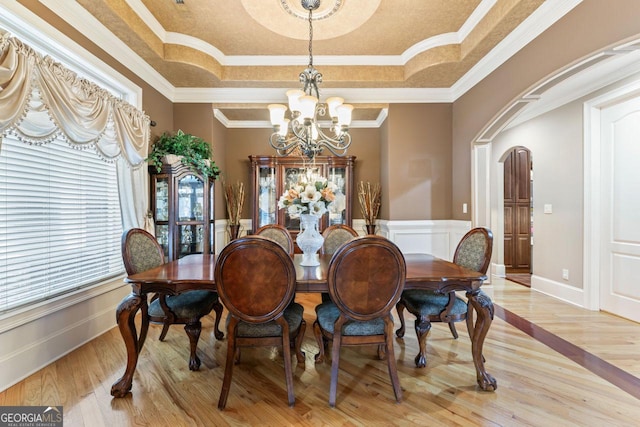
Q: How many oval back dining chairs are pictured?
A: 6